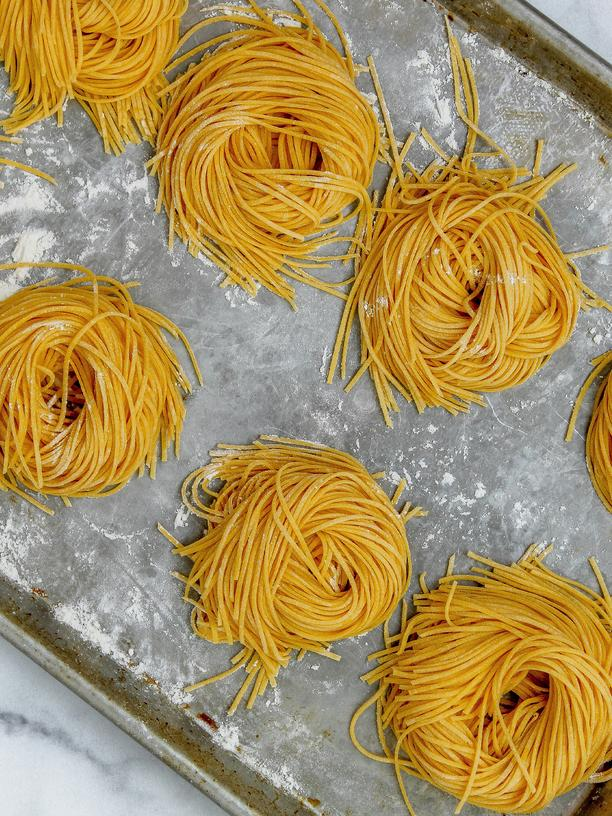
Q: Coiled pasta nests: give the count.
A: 7